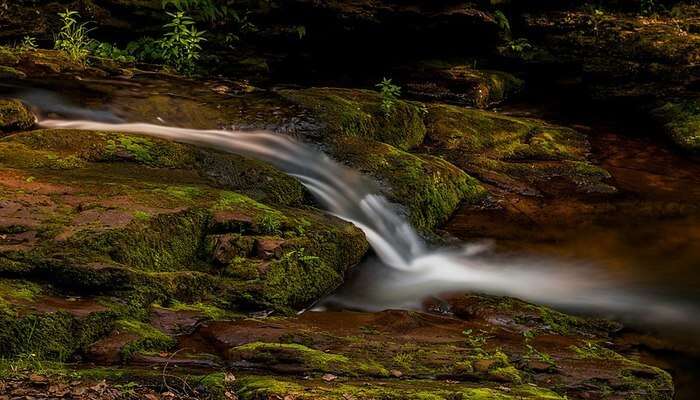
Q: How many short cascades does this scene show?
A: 1